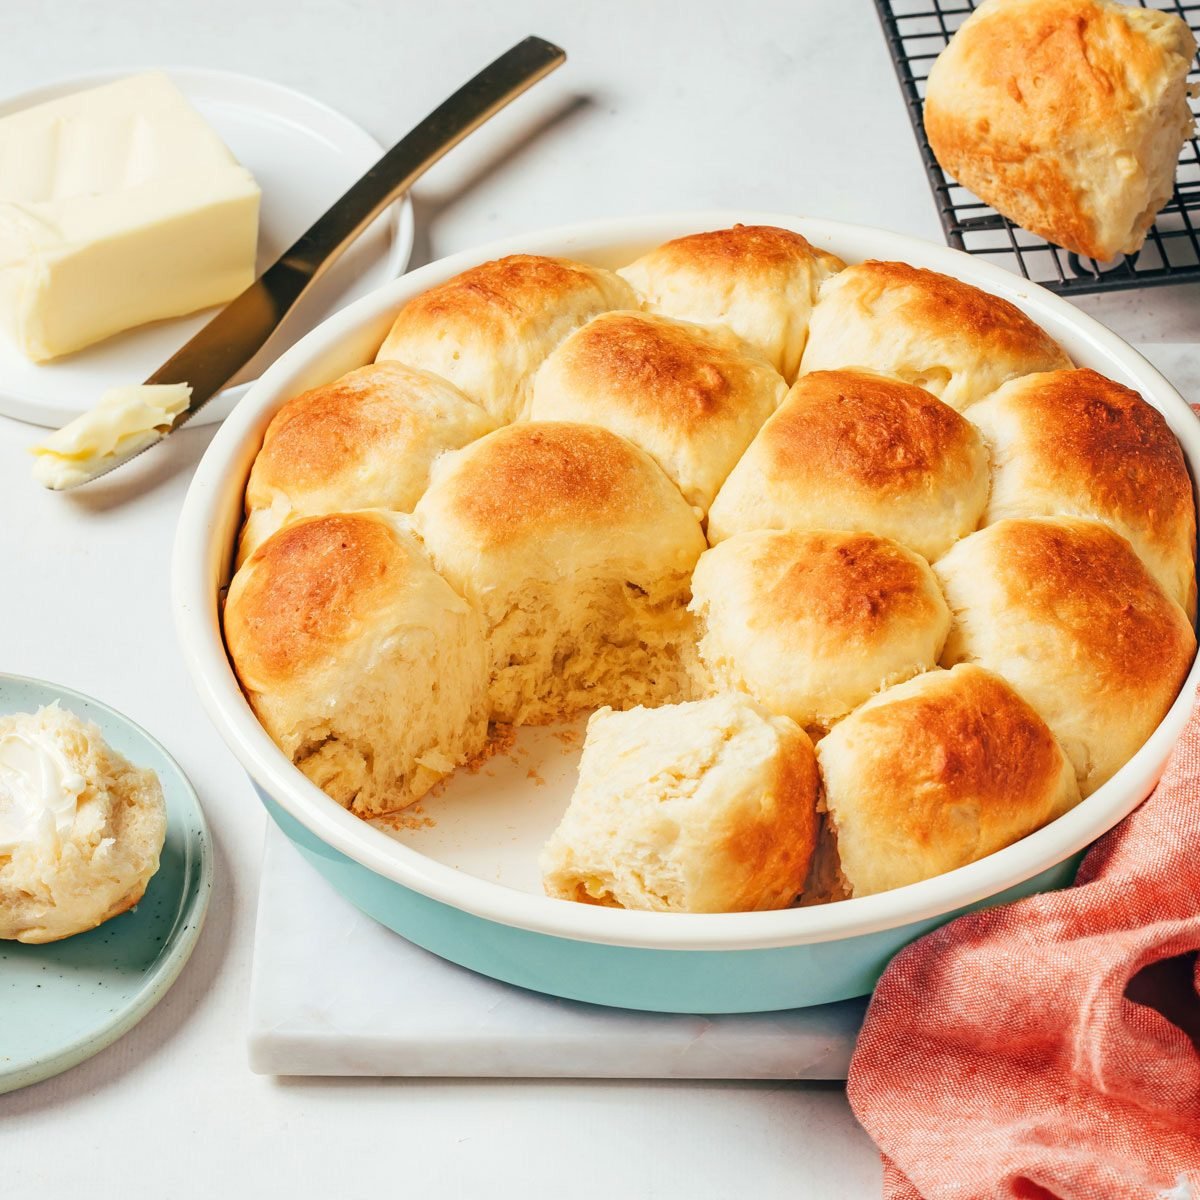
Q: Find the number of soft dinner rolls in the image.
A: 15